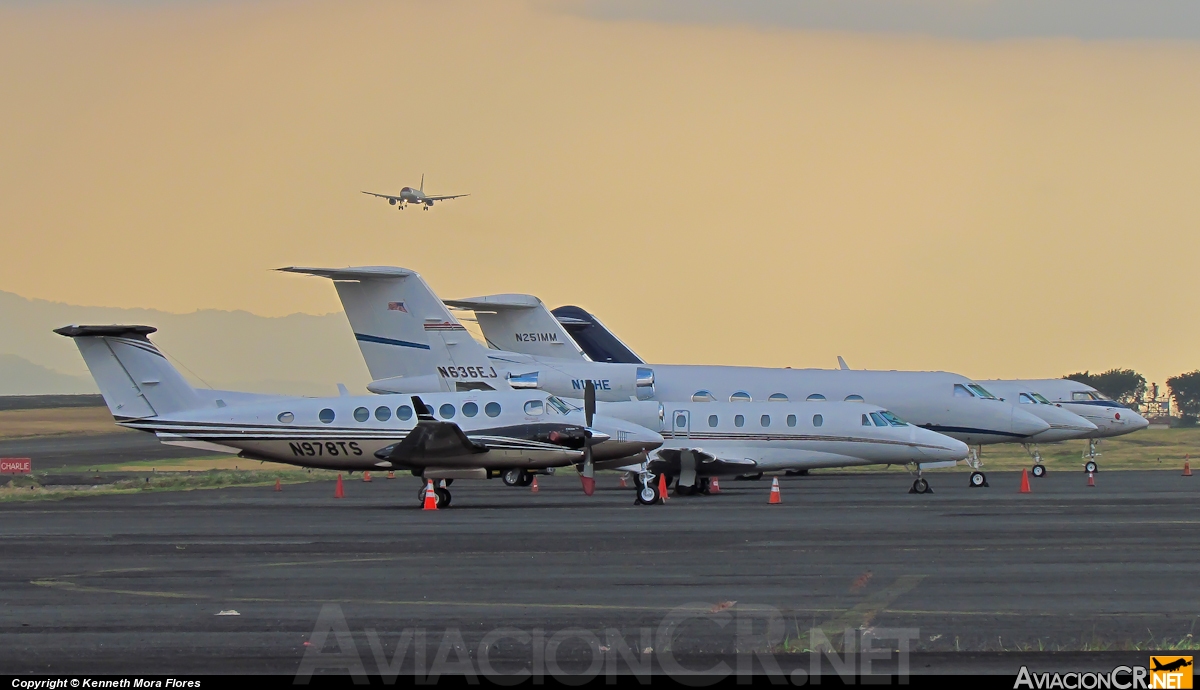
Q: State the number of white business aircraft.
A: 5